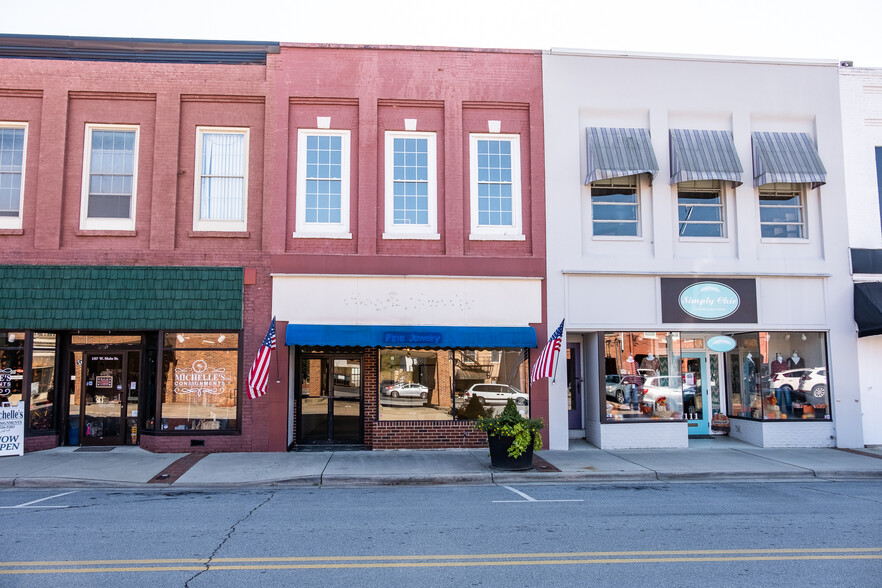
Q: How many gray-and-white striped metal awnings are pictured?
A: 3